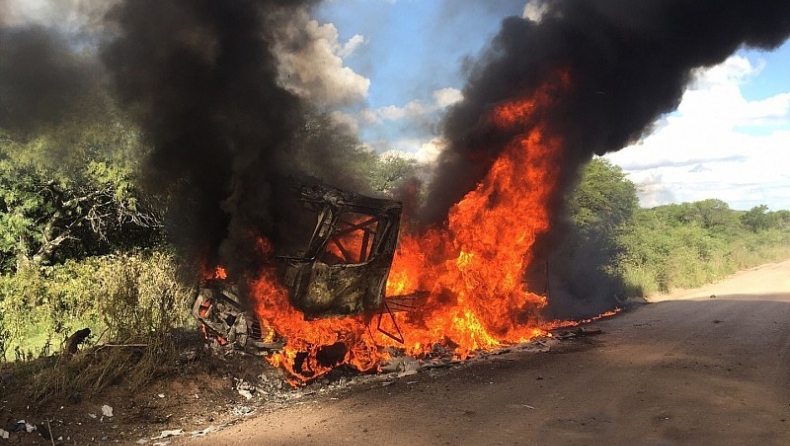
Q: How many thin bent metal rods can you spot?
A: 1